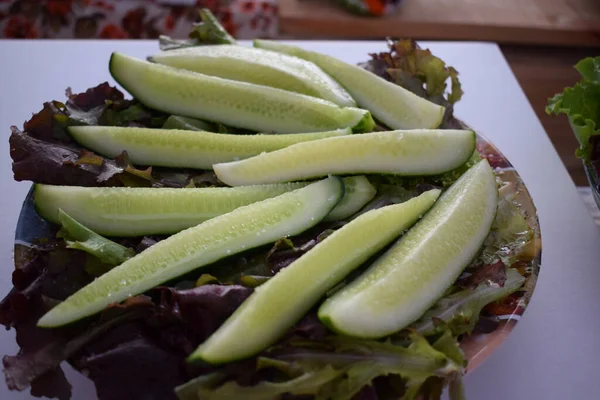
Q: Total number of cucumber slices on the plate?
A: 9